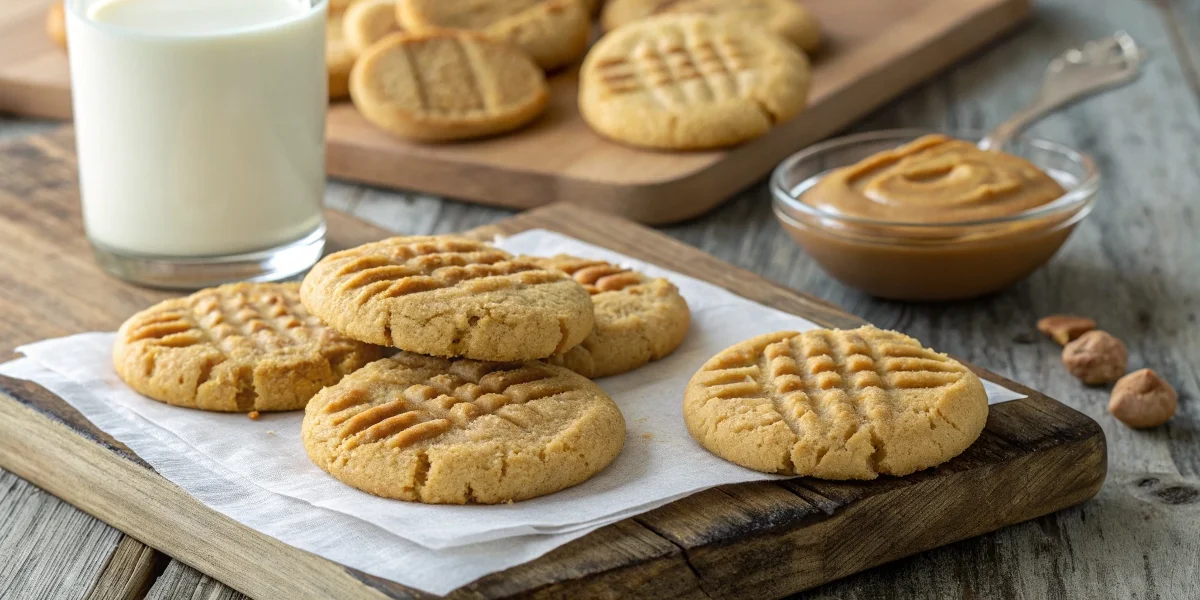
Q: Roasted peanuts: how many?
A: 3